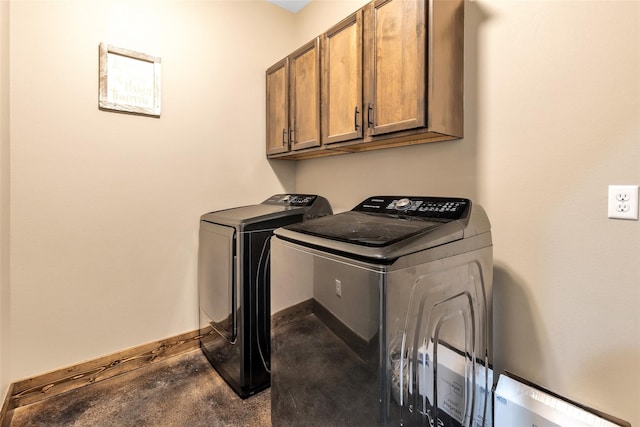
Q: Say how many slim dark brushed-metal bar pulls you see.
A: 4